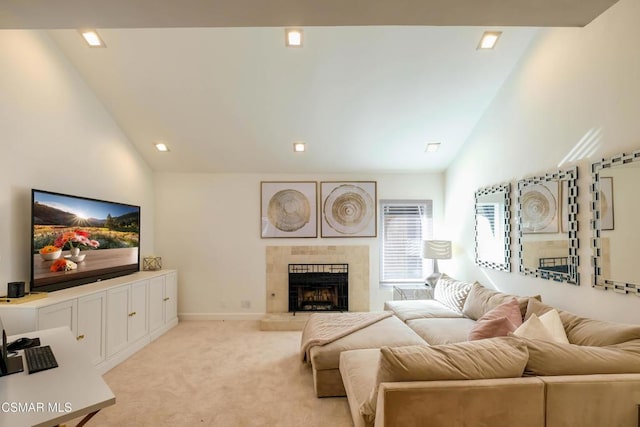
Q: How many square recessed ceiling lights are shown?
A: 6